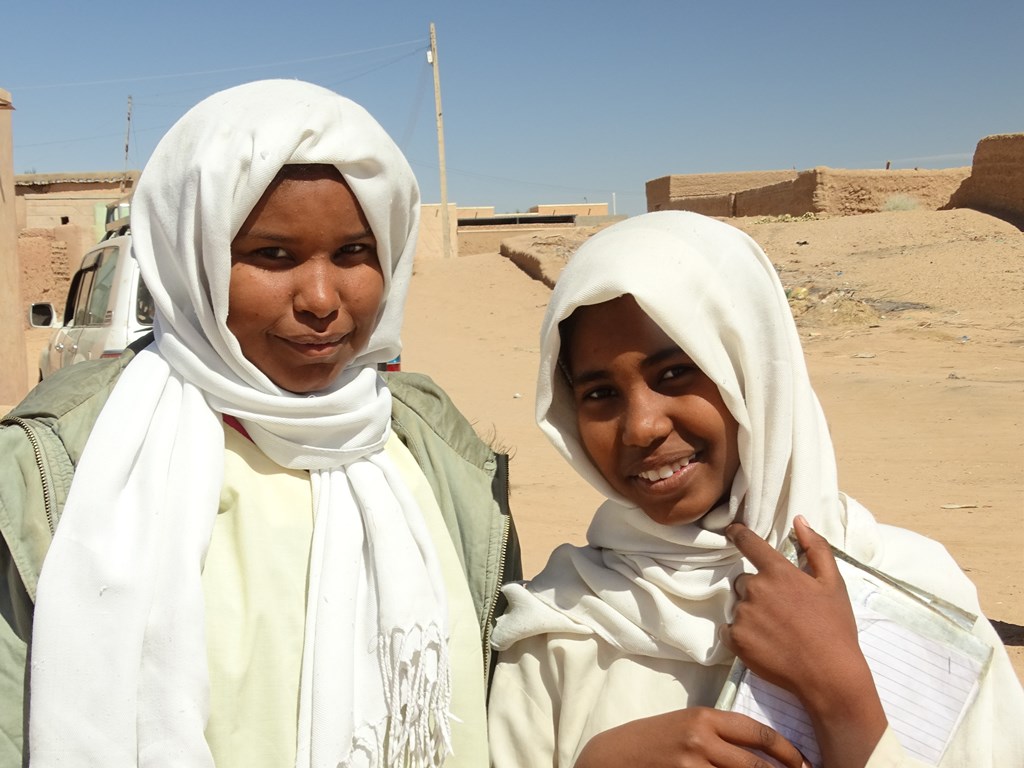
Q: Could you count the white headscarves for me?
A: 2